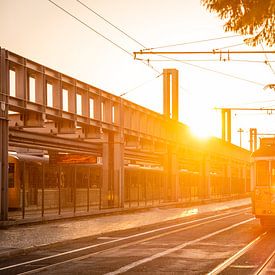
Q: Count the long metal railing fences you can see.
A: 1